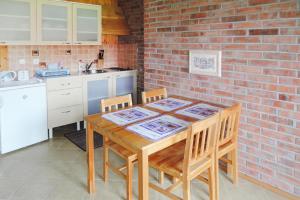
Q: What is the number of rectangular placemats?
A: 4